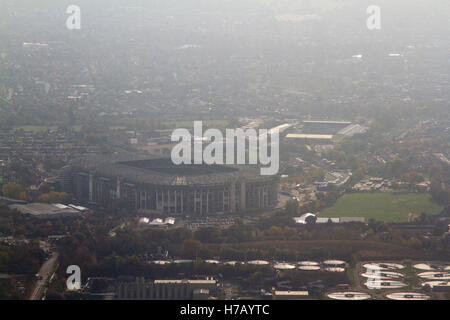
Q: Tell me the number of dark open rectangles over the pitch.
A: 1